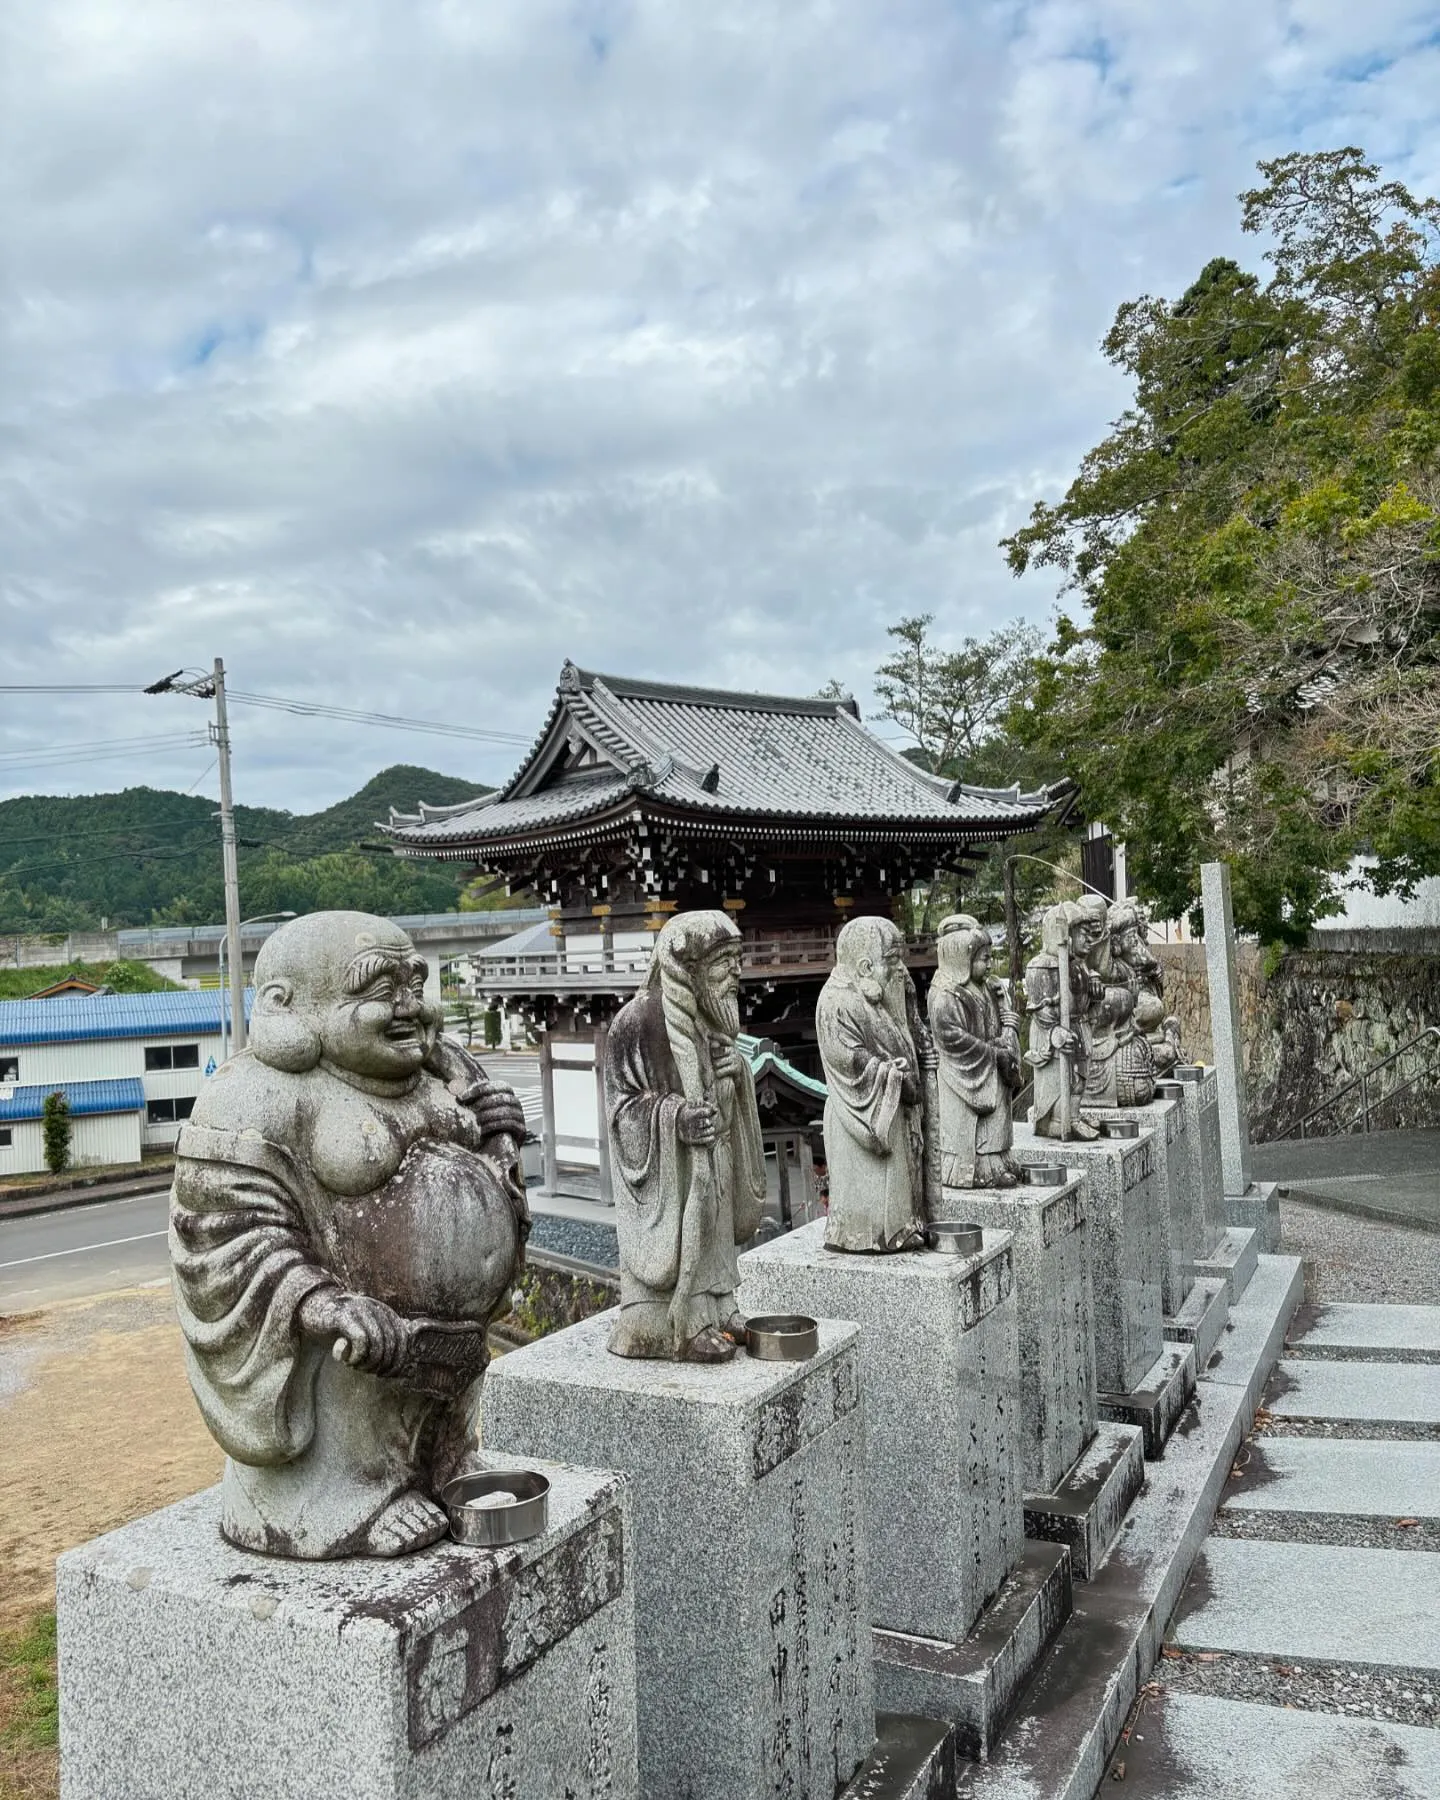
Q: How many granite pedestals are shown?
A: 7